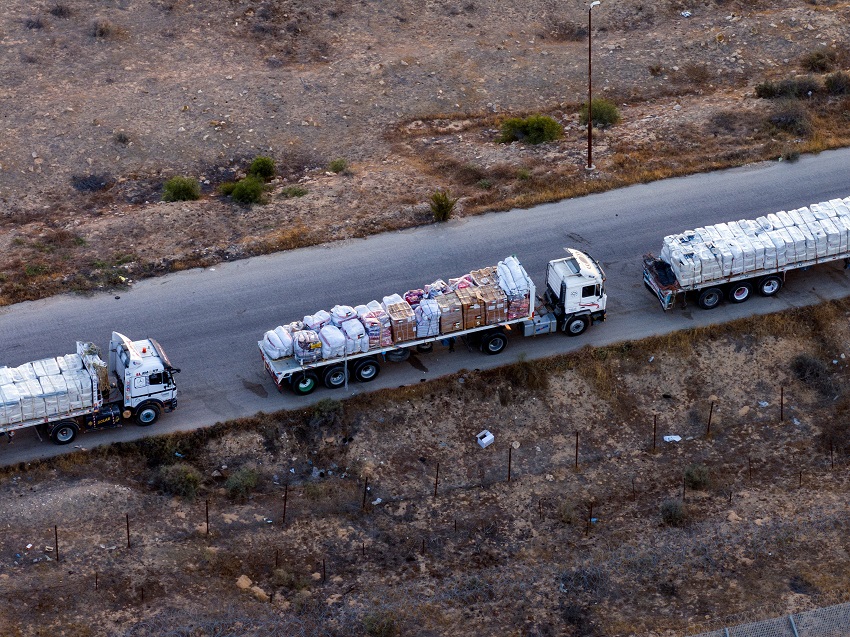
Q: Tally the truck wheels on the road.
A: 10